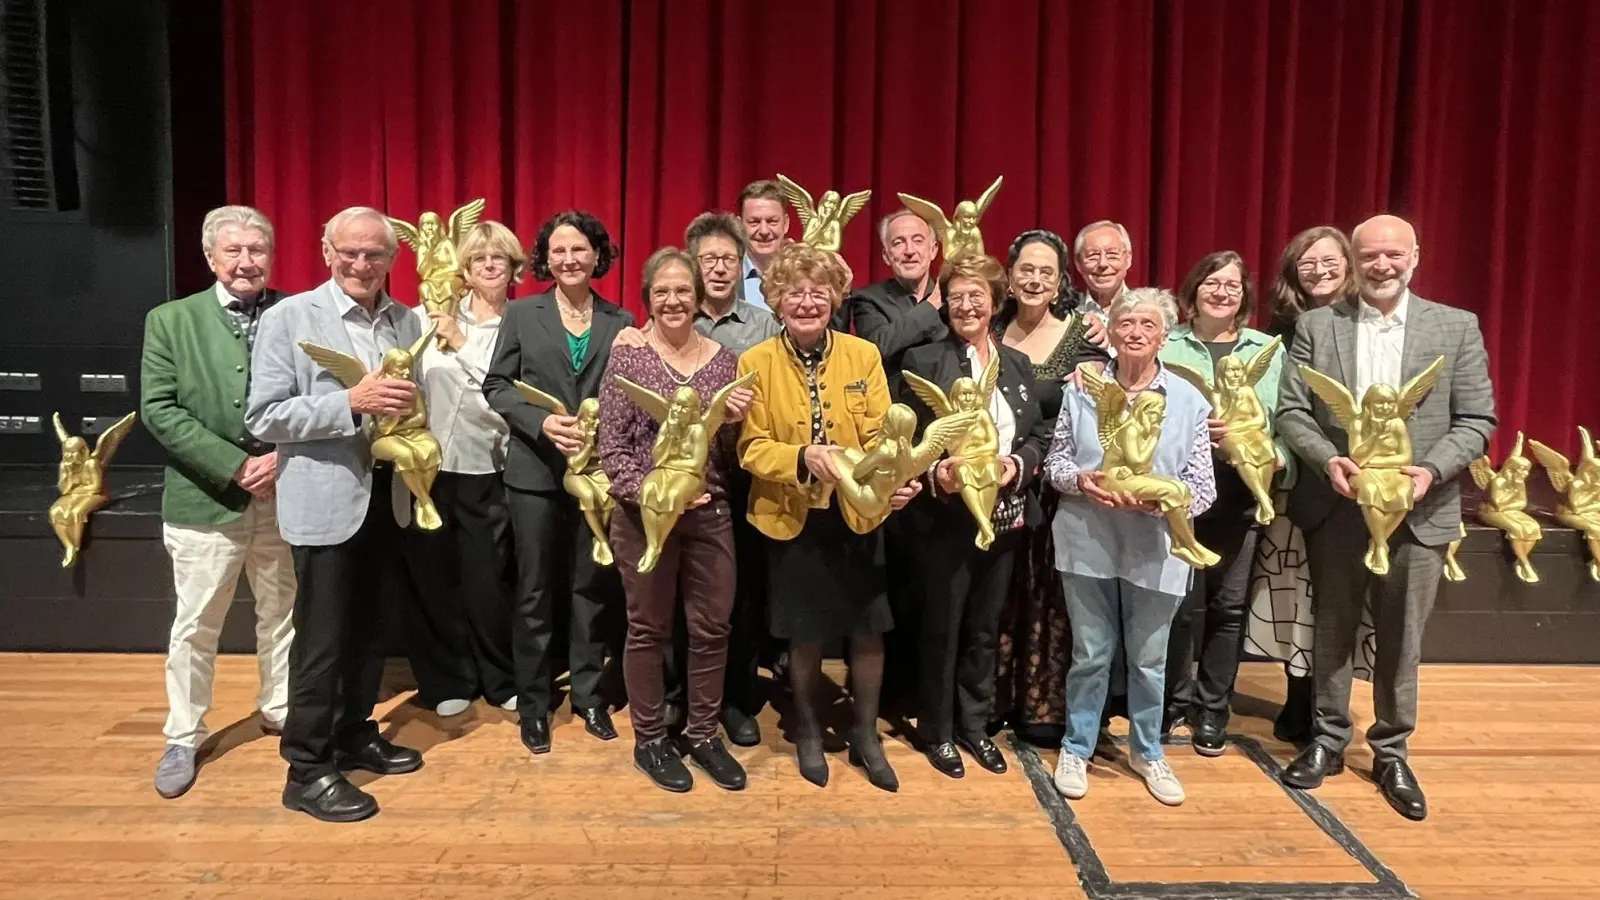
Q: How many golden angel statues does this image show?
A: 15